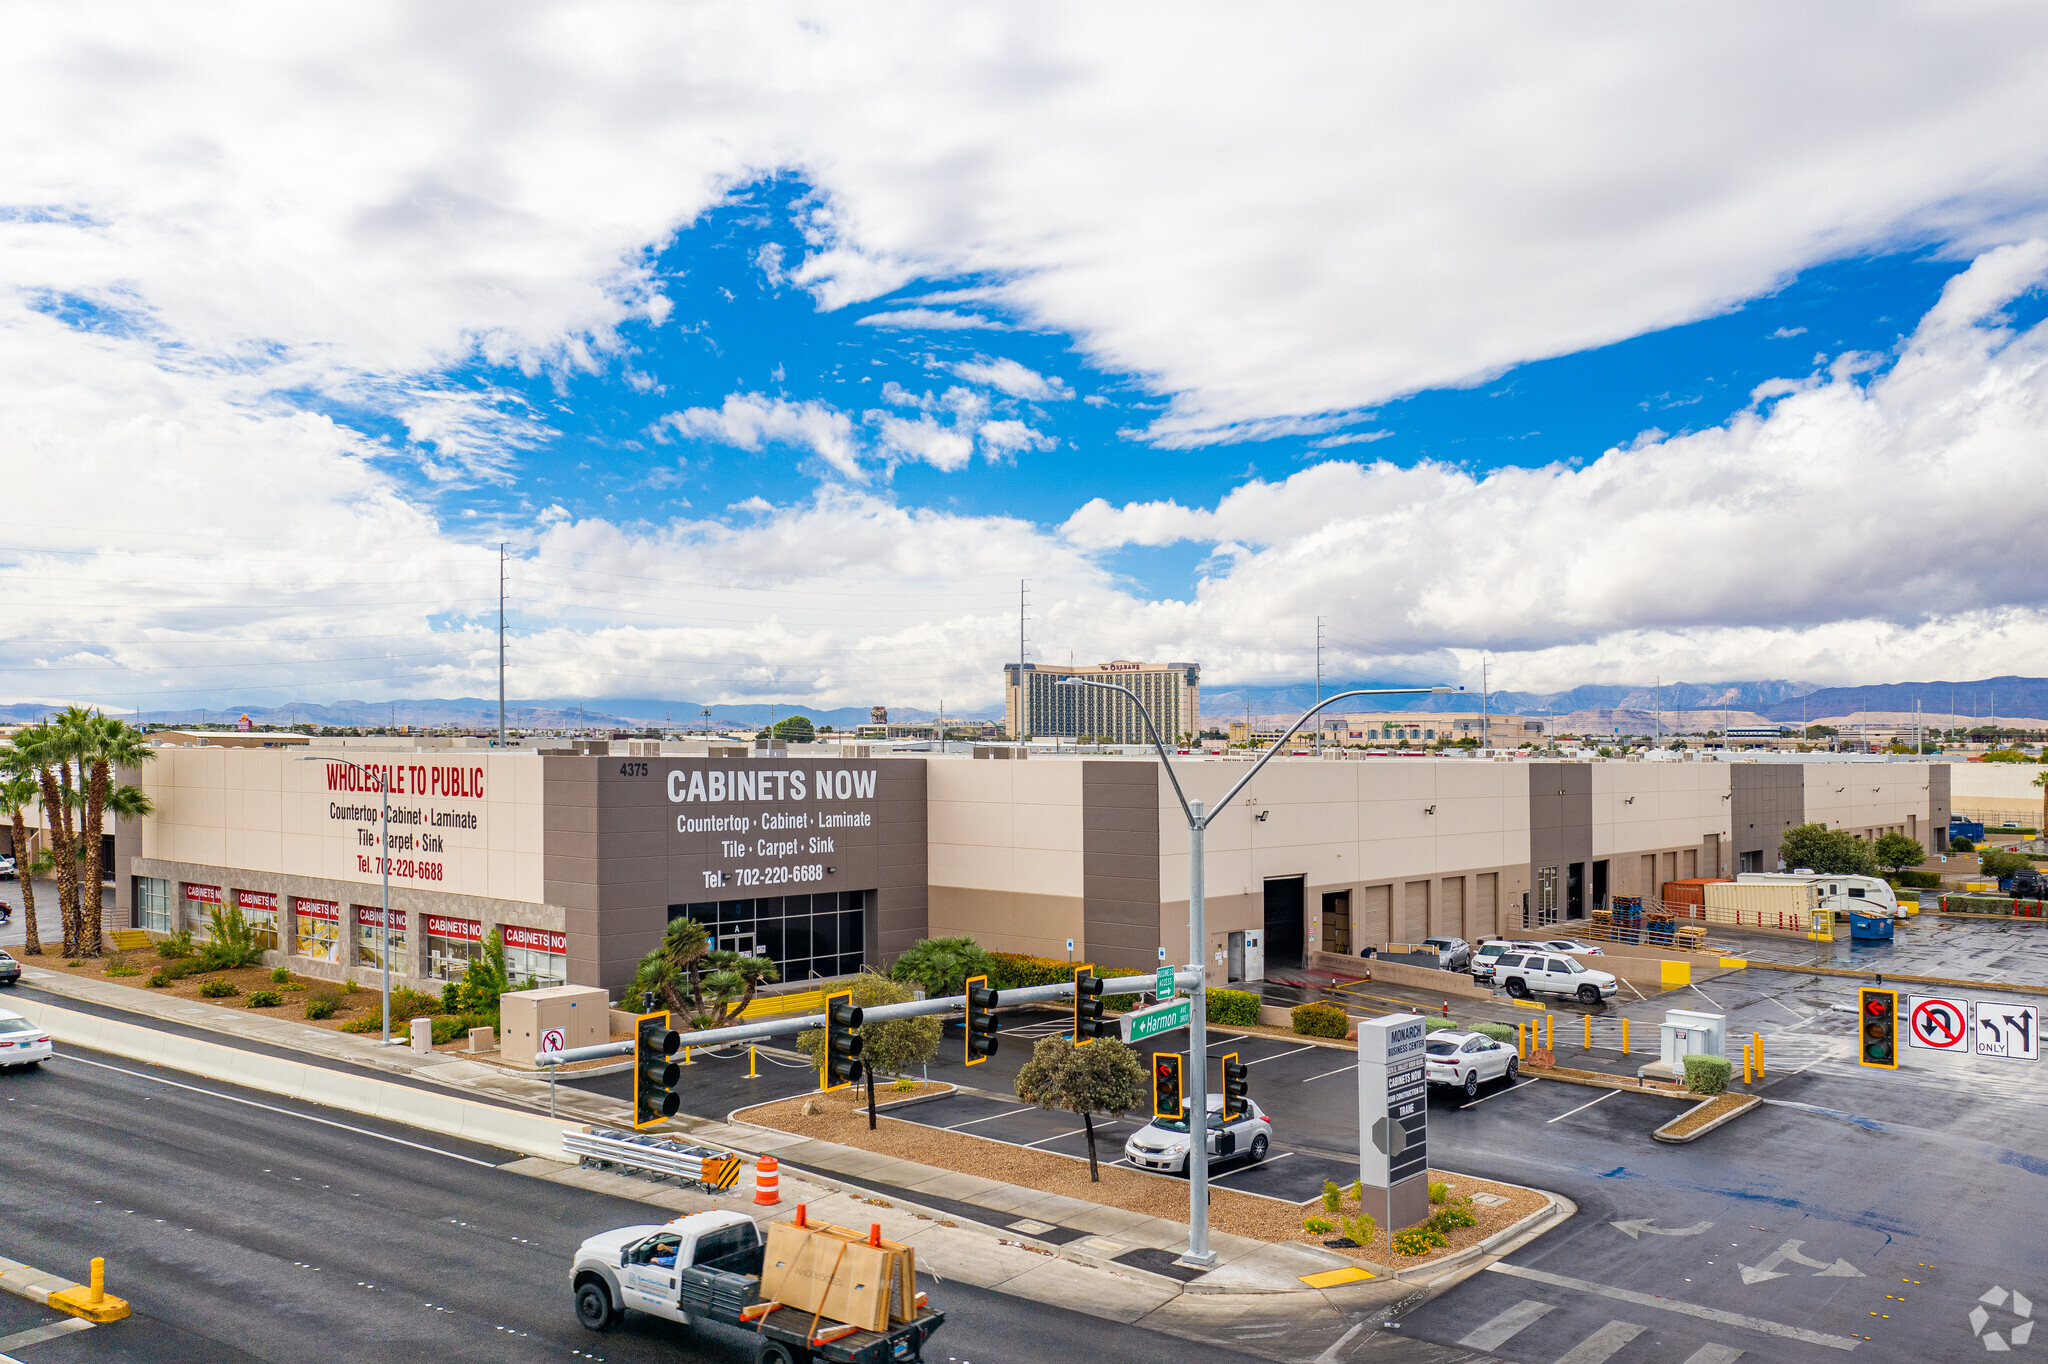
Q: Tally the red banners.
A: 6